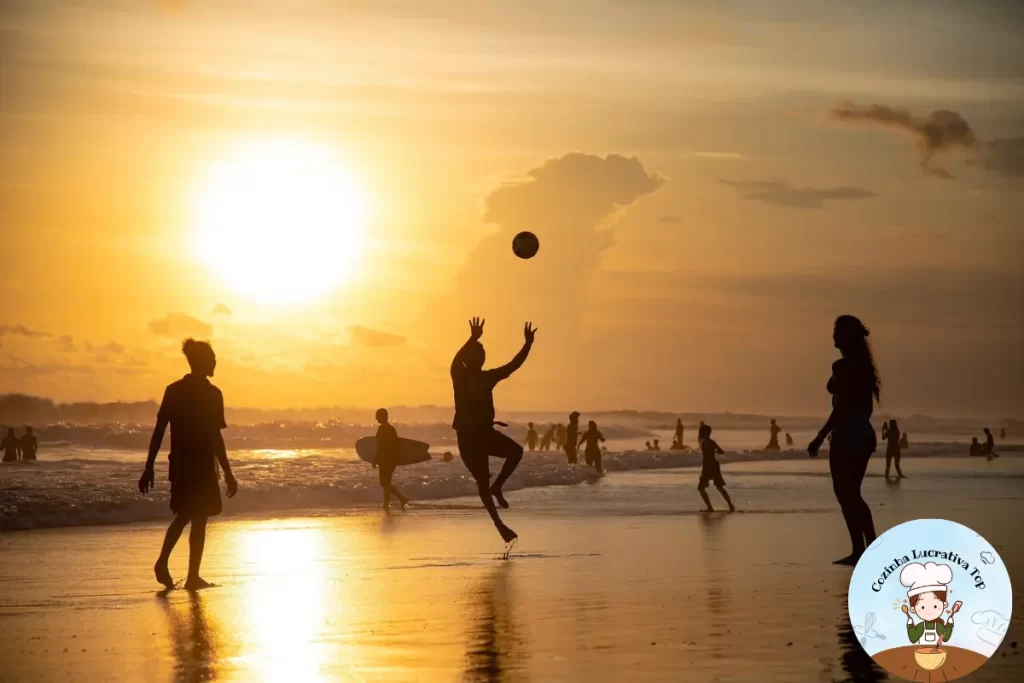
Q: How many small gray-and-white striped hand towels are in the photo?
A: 0